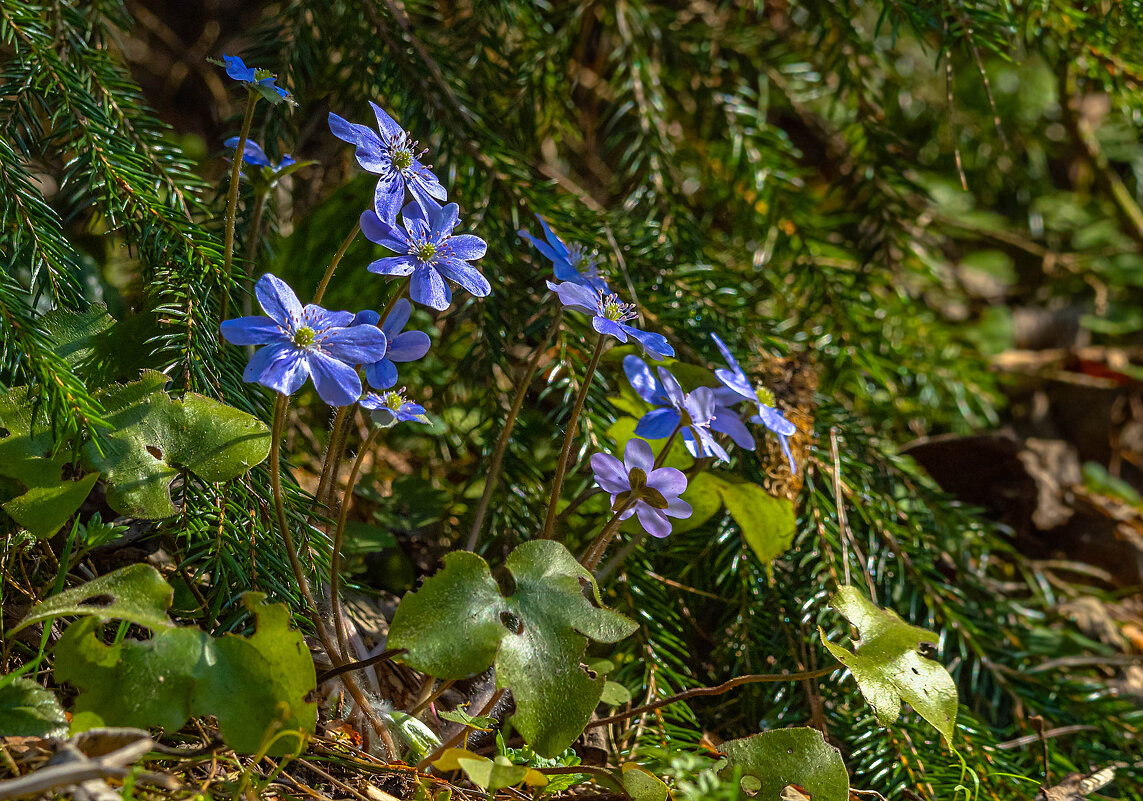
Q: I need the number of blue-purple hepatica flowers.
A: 12